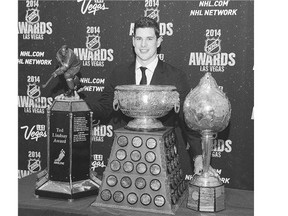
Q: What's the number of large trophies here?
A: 3